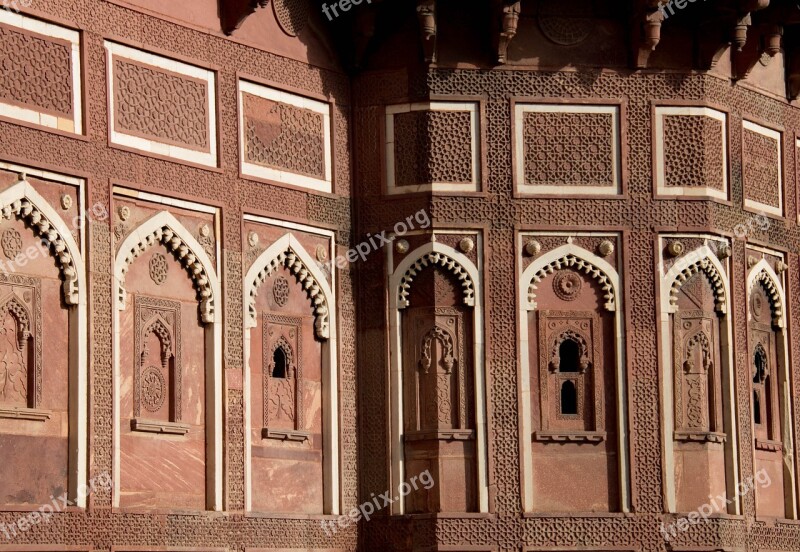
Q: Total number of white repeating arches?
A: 7